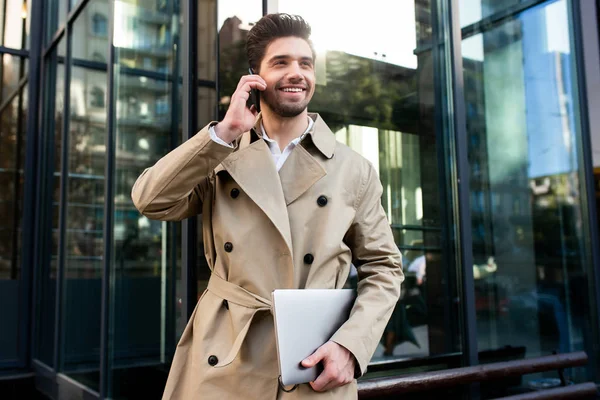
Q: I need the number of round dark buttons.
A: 5